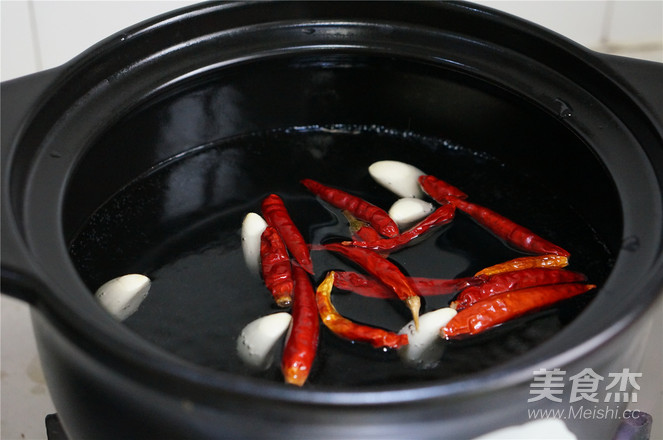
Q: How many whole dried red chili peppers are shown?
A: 14